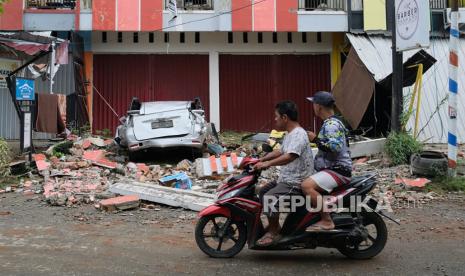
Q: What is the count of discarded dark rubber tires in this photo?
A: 1